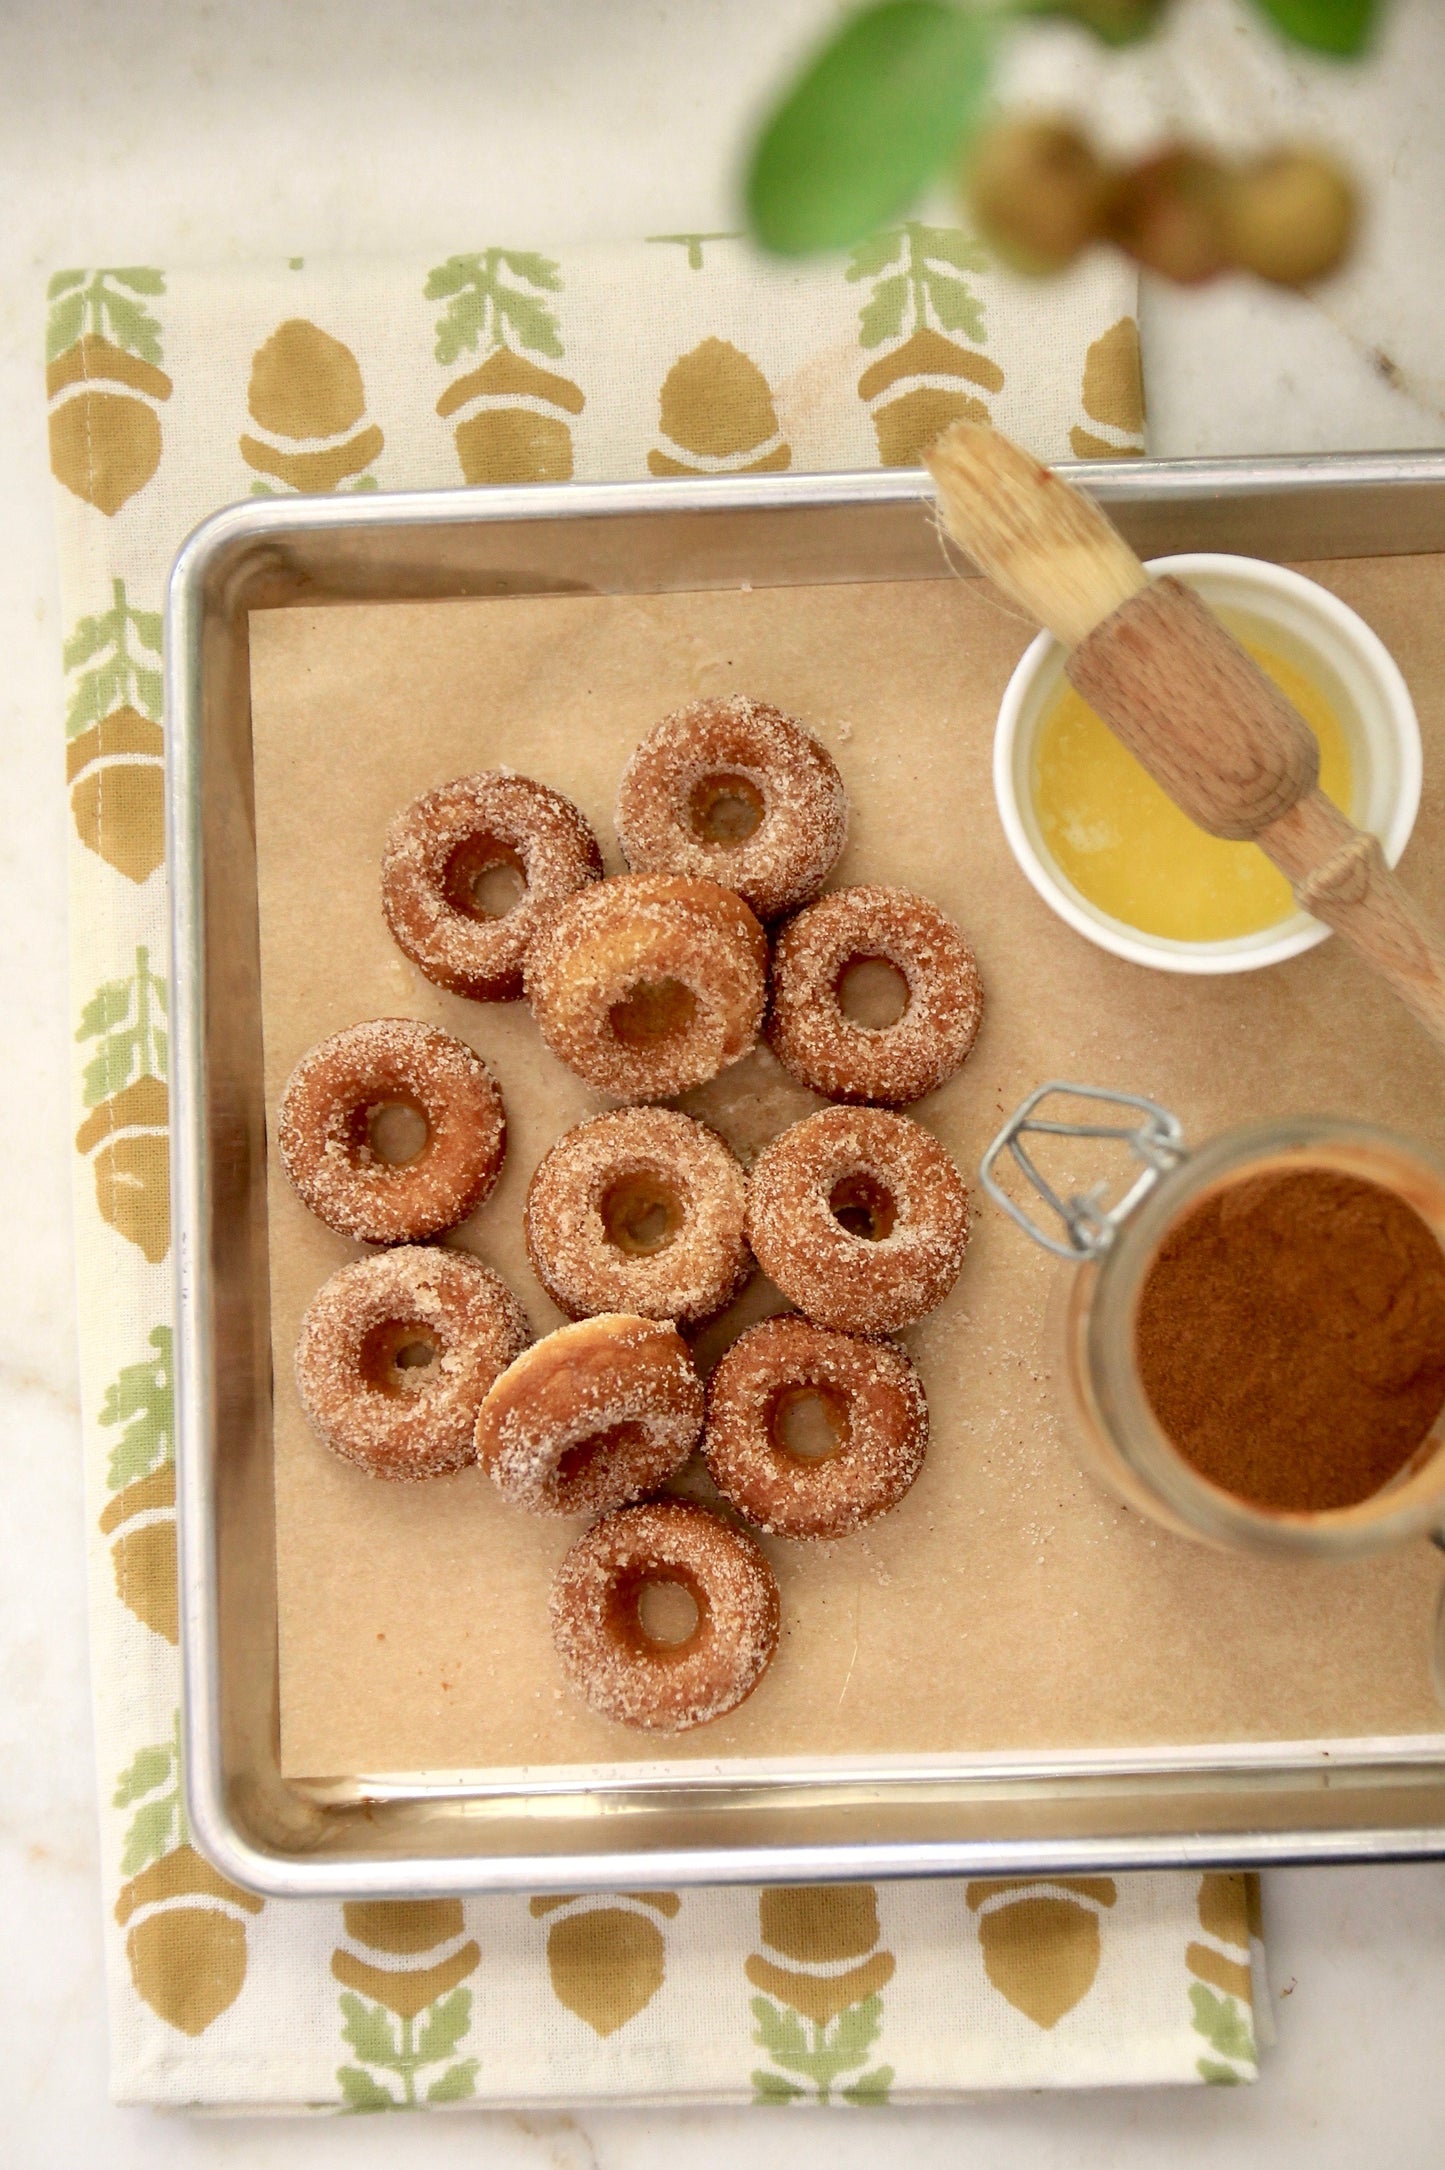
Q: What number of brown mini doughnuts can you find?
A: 11